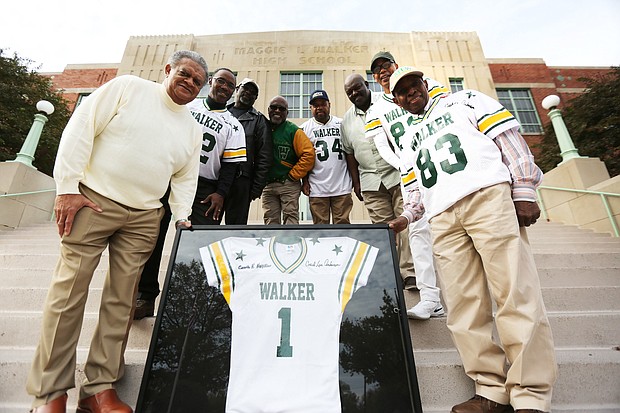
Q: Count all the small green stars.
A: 6